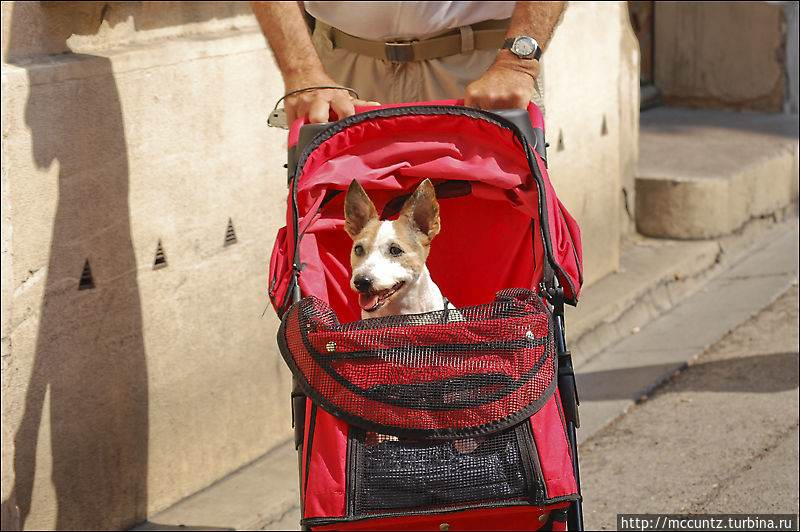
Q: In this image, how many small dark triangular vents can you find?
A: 5